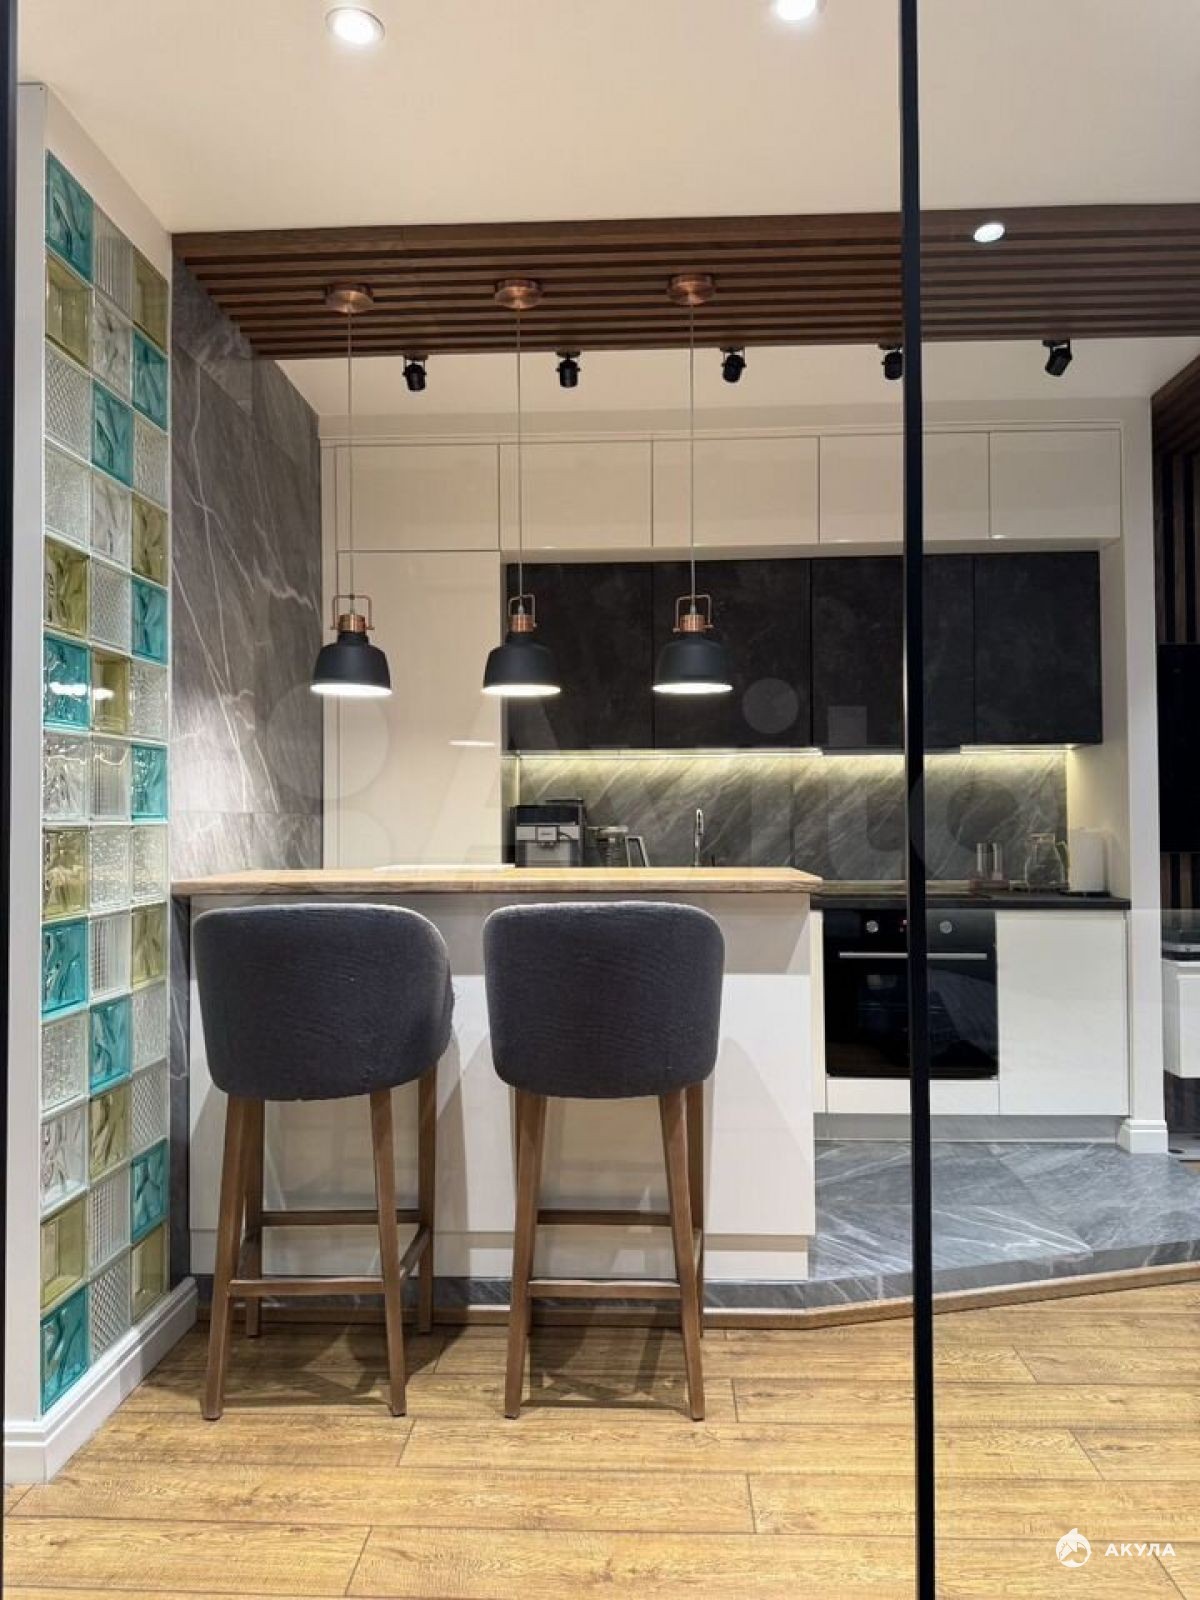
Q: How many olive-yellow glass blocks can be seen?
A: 10